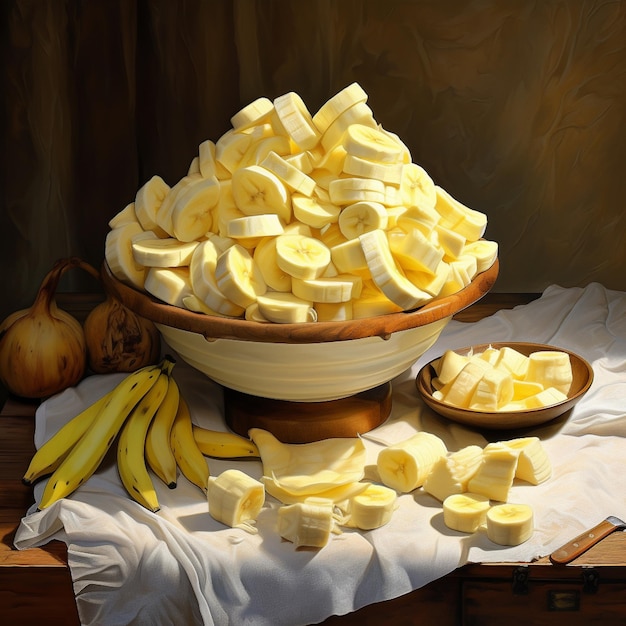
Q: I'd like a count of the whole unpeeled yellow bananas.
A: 6